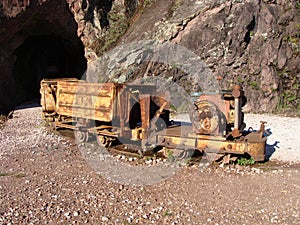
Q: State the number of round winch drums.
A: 1